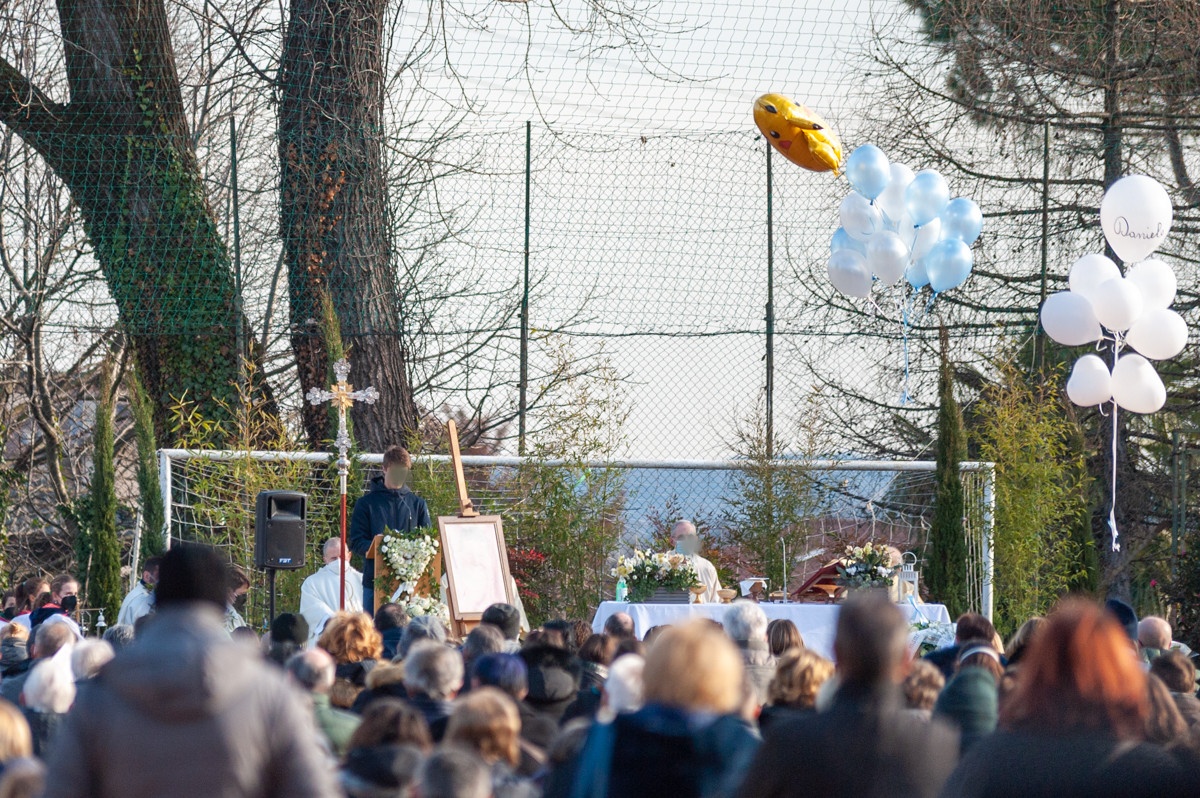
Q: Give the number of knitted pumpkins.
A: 0